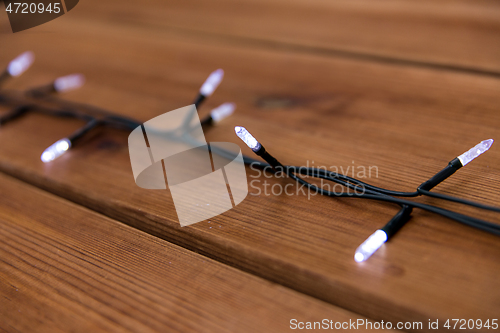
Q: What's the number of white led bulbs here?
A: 8